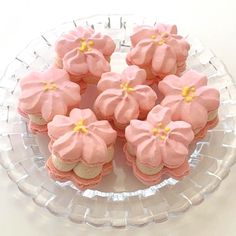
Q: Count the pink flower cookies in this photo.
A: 7